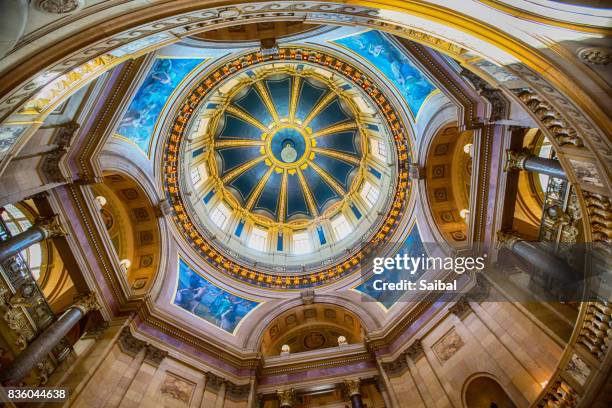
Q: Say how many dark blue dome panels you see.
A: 12